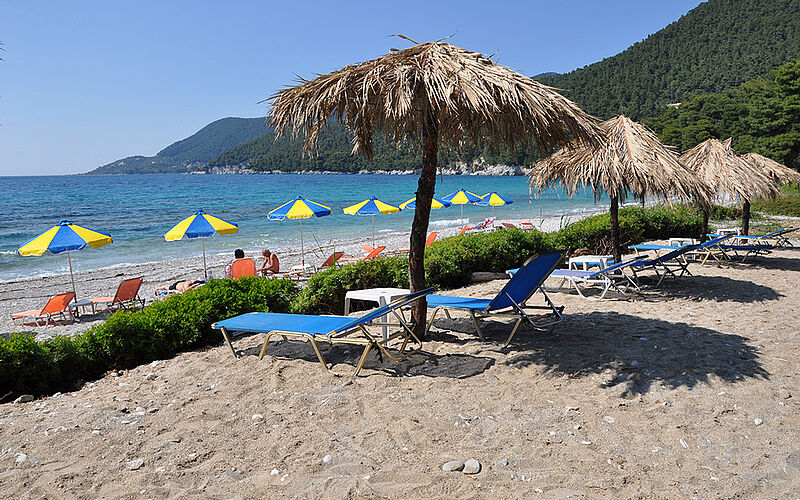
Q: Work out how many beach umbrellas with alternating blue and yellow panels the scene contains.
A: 7